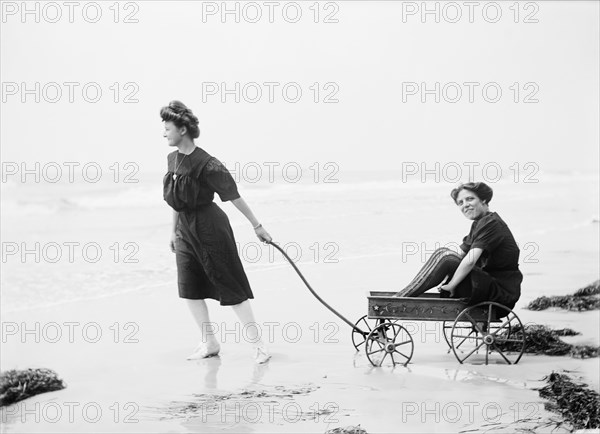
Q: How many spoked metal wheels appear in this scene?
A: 4